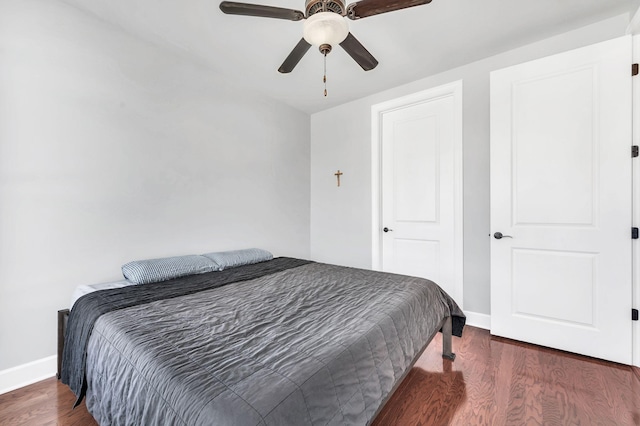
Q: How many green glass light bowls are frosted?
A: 0